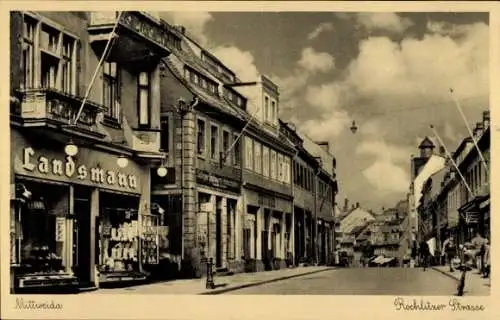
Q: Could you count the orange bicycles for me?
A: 0